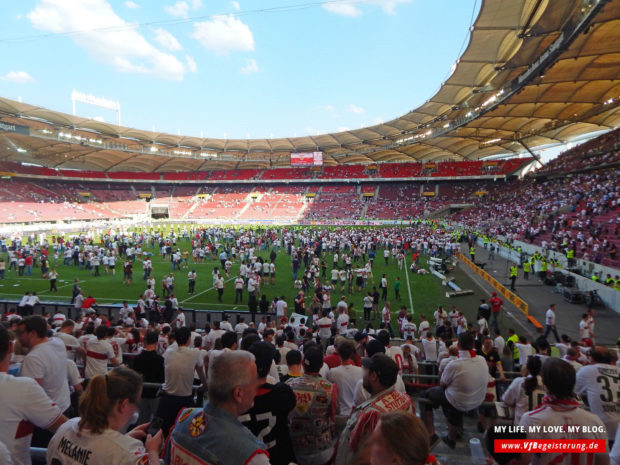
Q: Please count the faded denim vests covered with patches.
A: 3